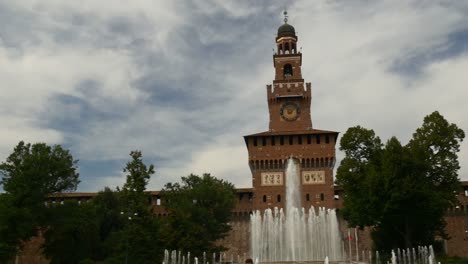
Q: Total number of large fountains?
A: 1